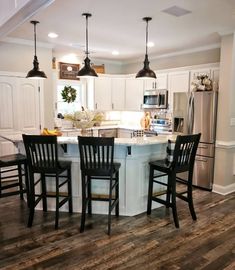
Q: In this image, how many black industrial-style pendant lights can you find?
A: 3